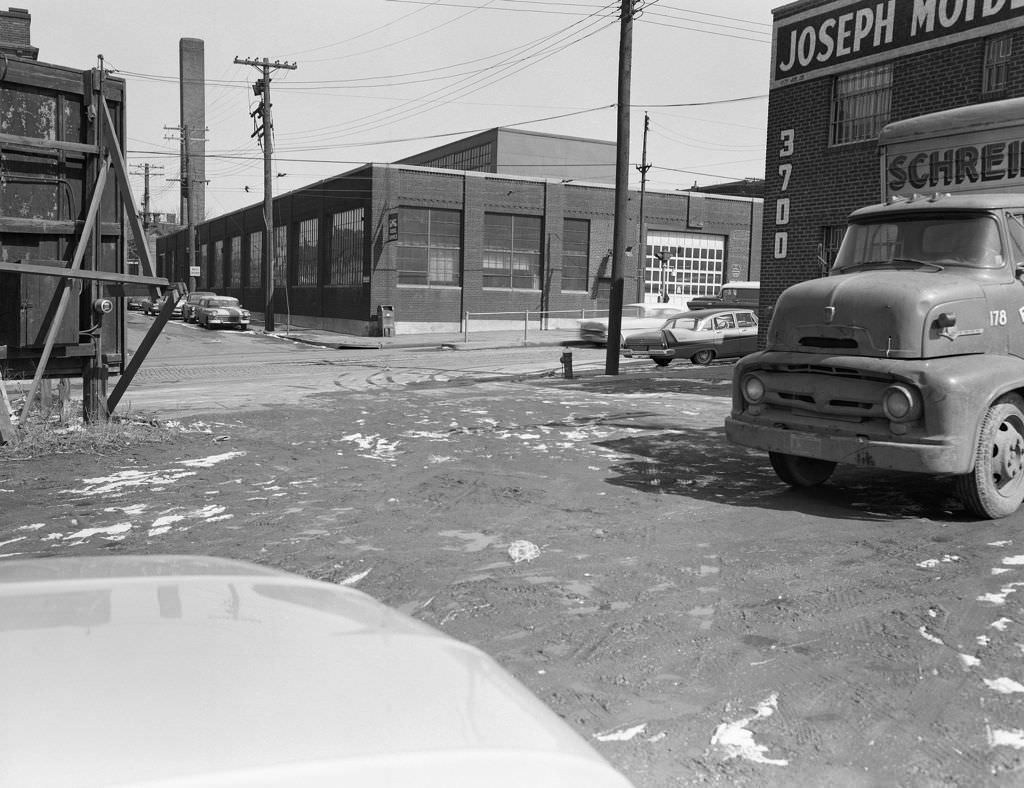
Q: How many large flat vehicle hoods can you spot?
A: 1